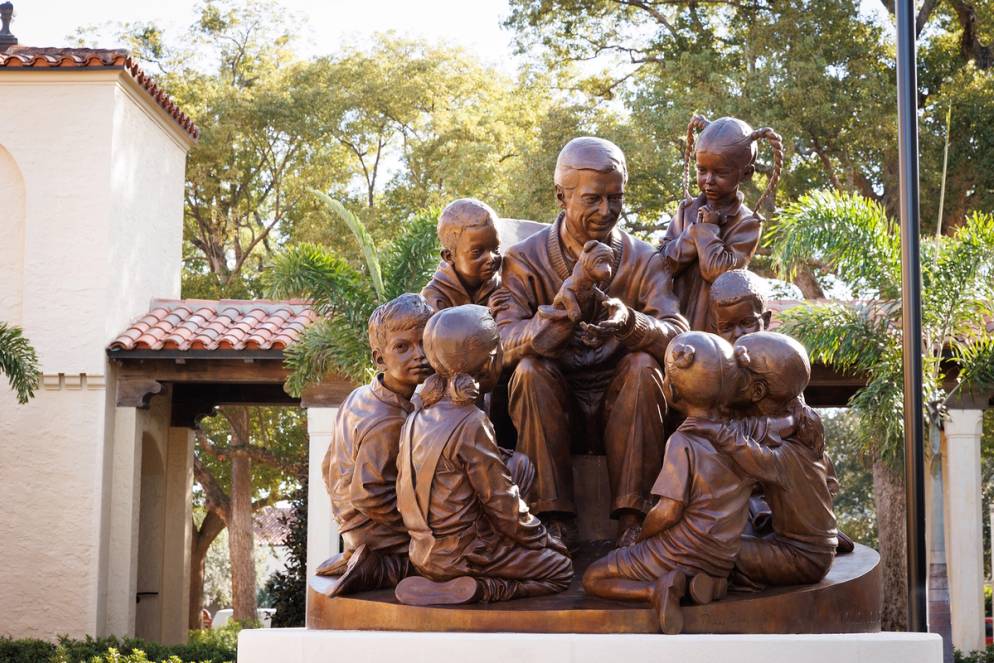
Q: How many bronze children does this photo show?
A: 7